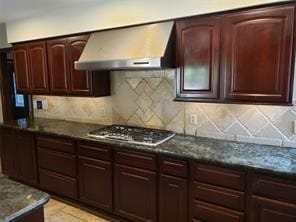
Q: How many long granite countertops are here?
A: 1